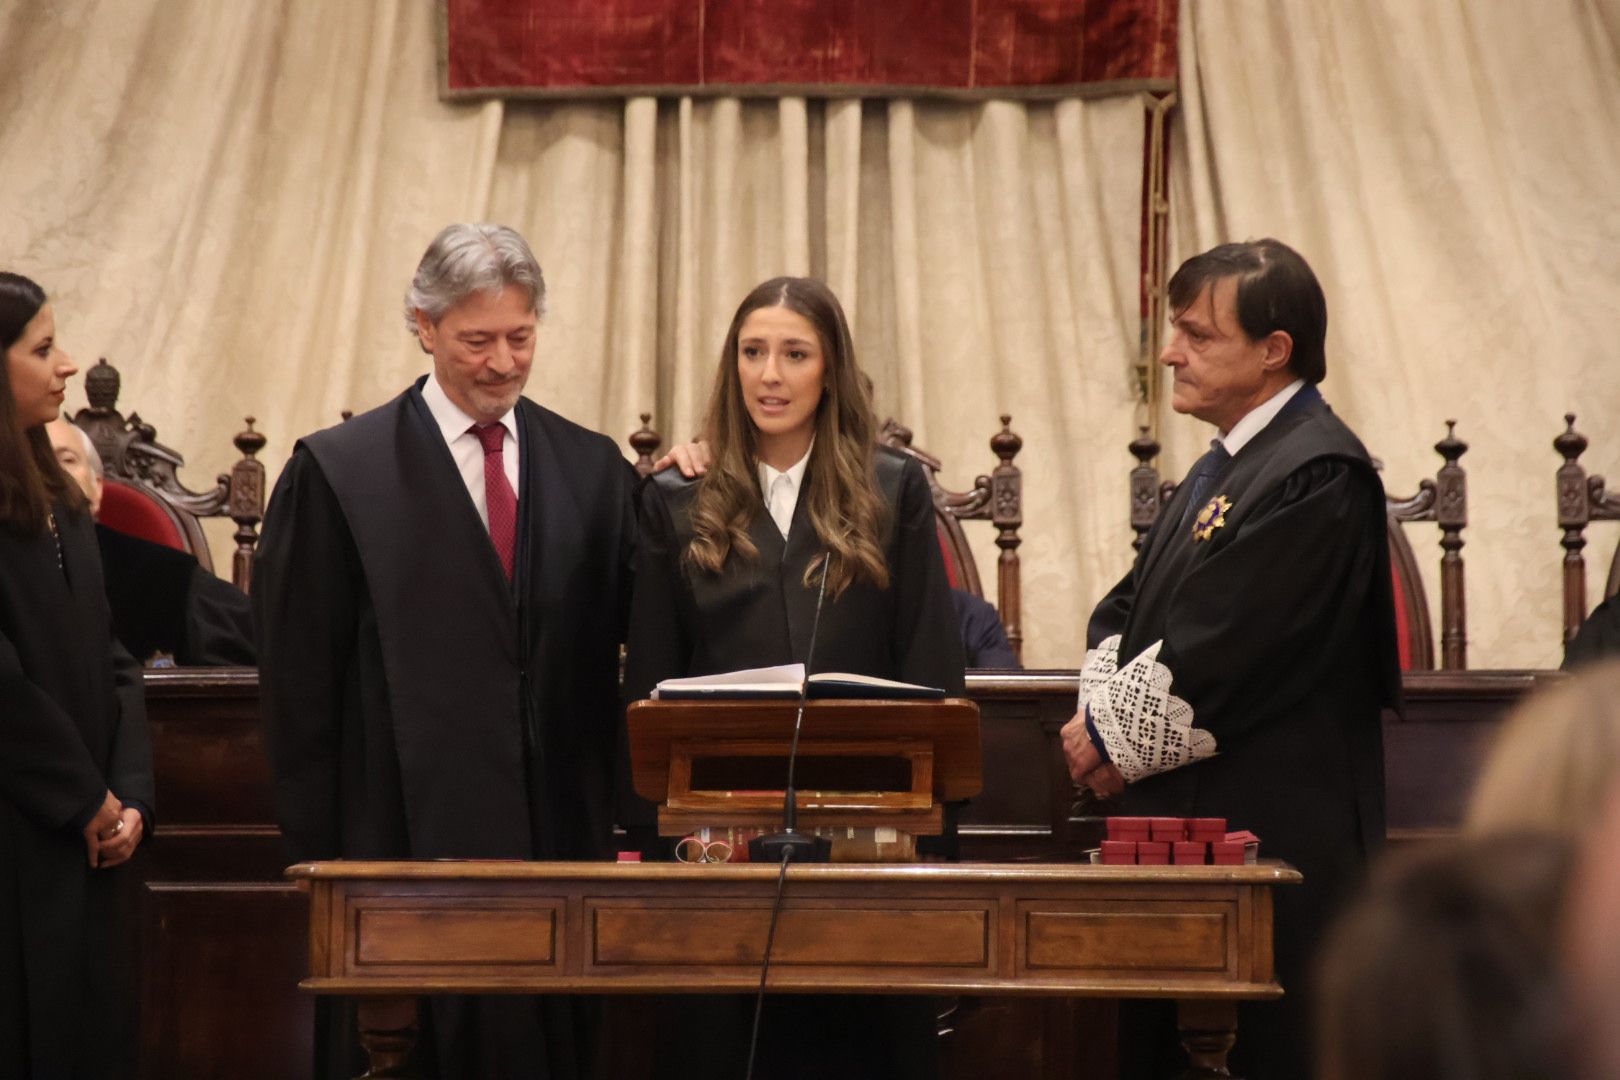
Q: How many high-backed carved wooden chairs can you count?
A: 5